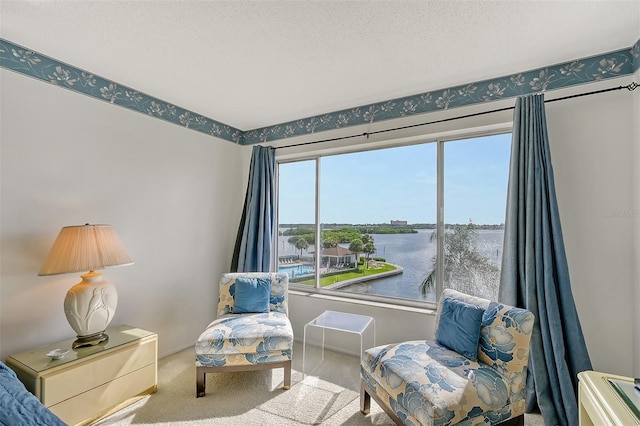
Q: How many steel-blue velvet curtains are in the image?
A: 2